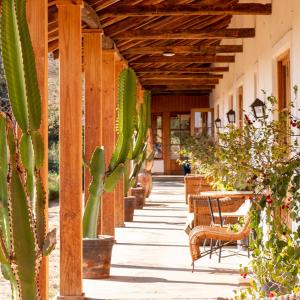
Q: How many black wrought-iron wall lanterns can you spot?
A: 3